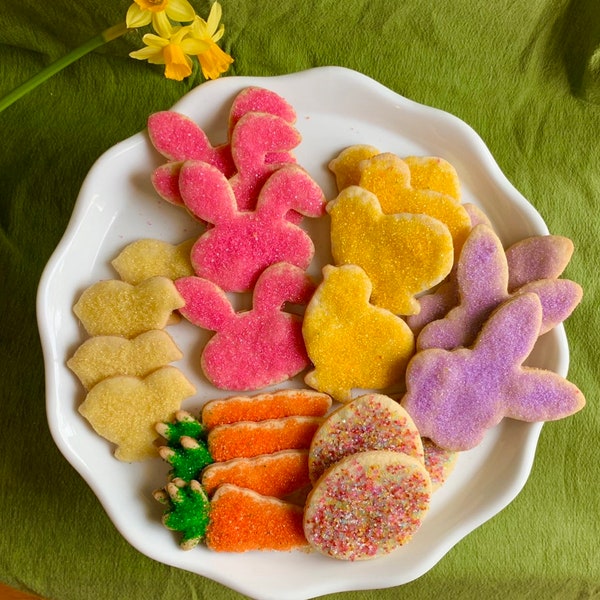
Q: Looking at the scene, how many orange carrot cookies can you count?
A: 4